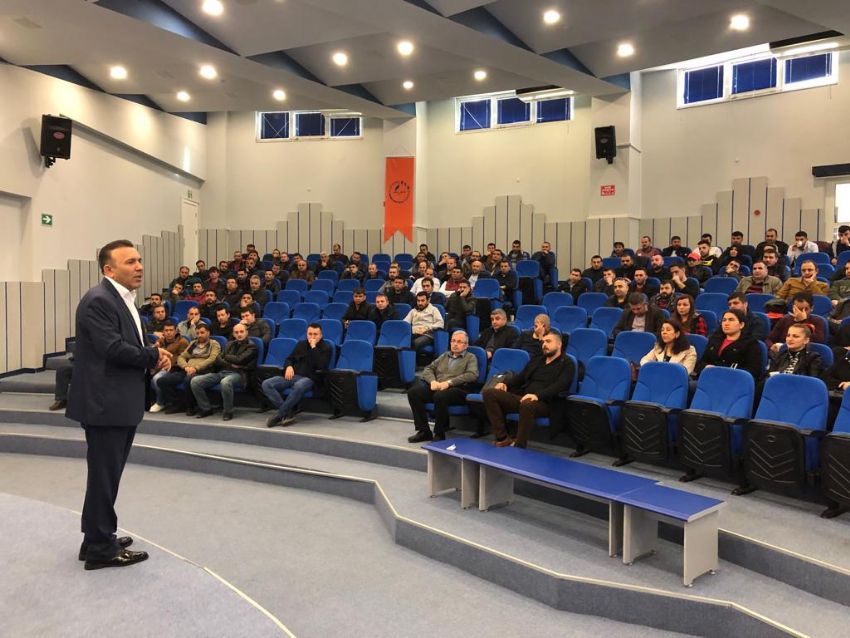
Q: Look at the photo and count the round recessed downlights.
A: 12